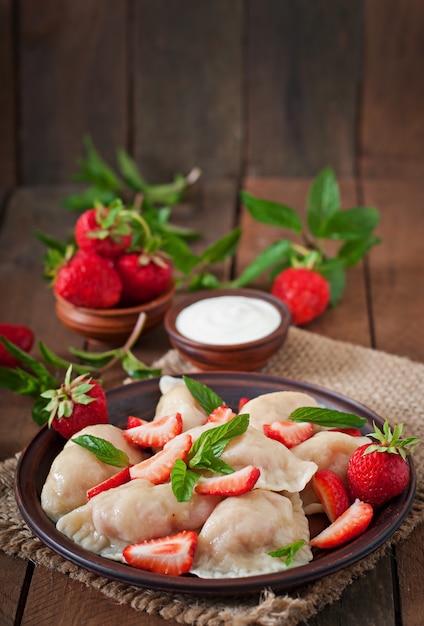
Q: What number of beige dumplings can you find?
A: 7